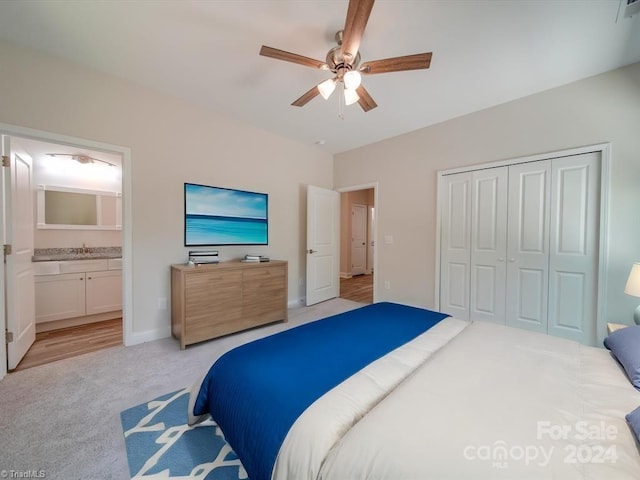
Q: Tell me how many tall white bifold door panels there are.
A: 4